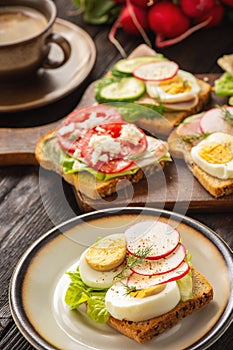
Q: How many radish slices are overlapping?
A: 3